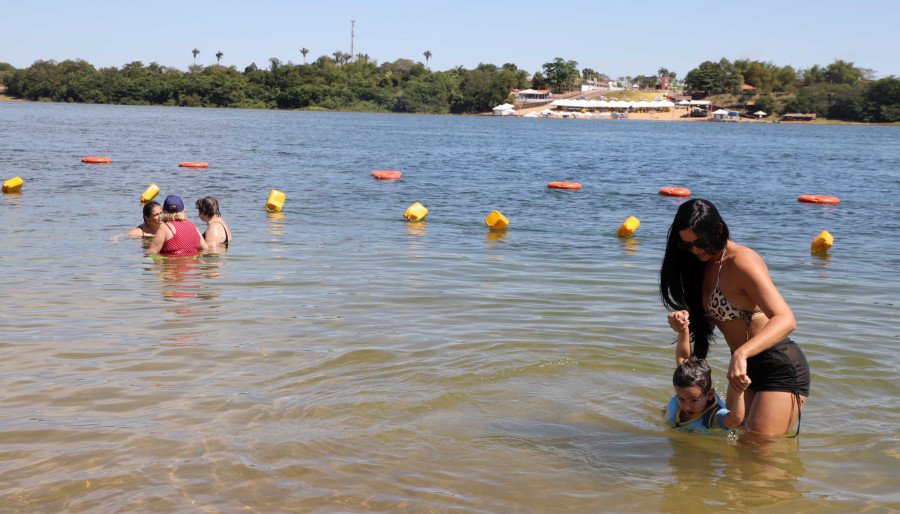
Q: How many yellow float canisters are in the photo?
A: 7